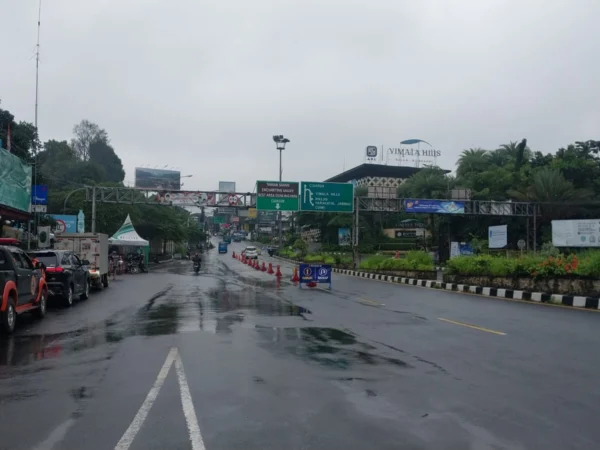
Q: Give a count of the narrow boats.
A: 0